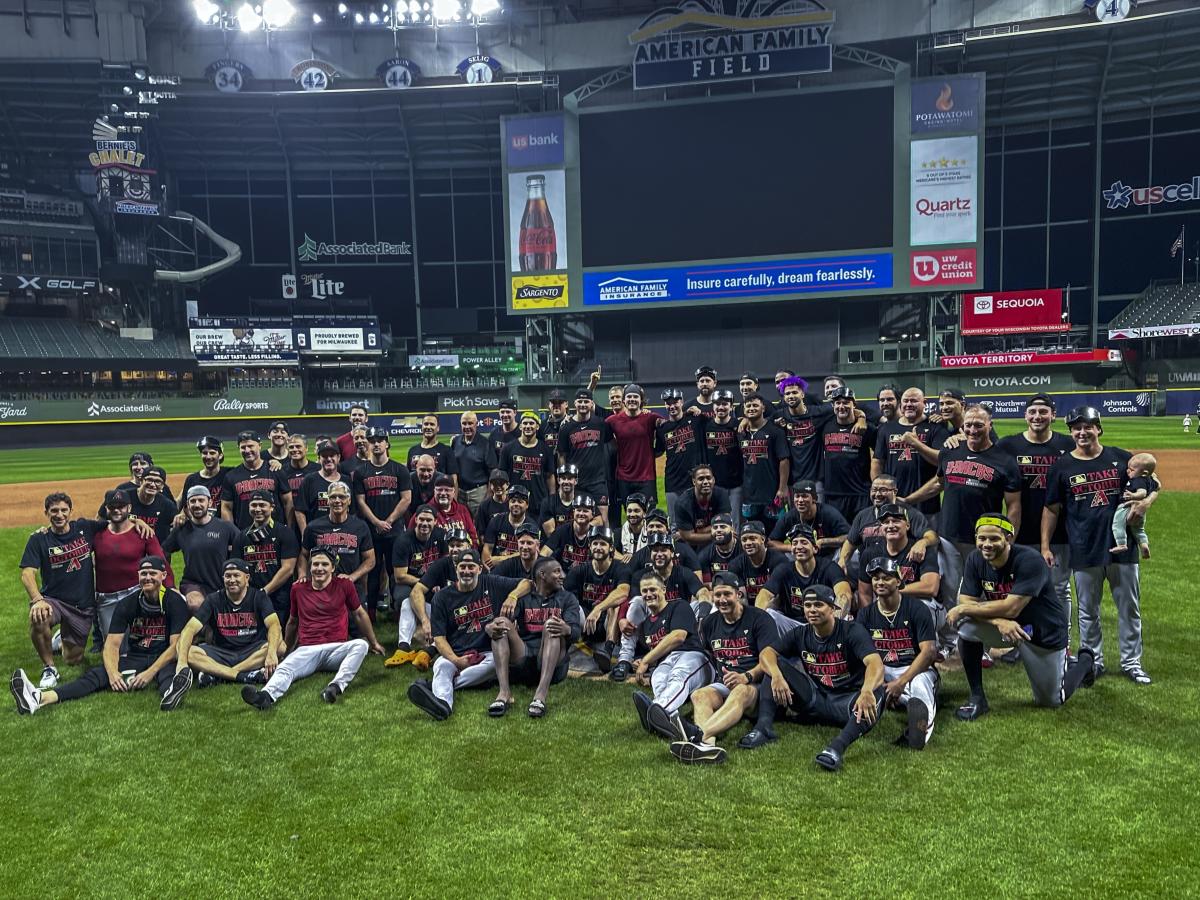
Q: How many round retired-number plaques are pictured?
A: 5